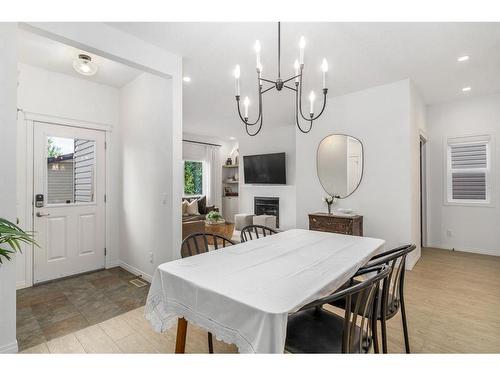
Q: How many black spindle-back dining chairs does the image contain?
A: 4